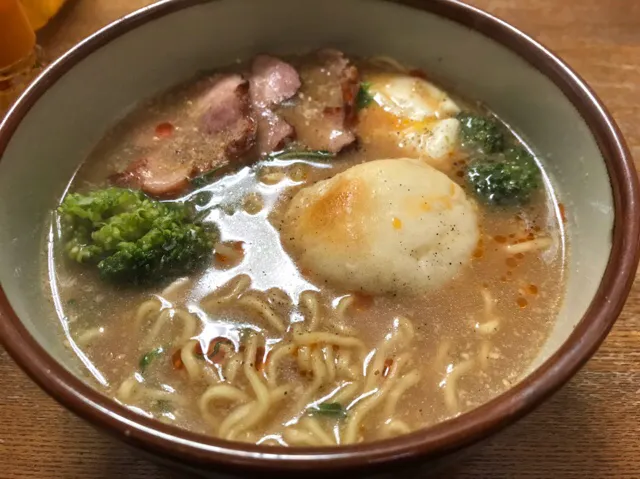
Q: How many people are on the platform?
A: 0